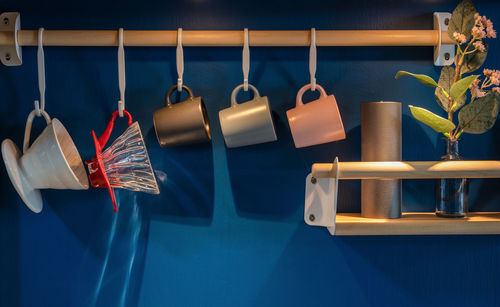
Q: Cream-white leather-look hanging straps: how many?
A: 5